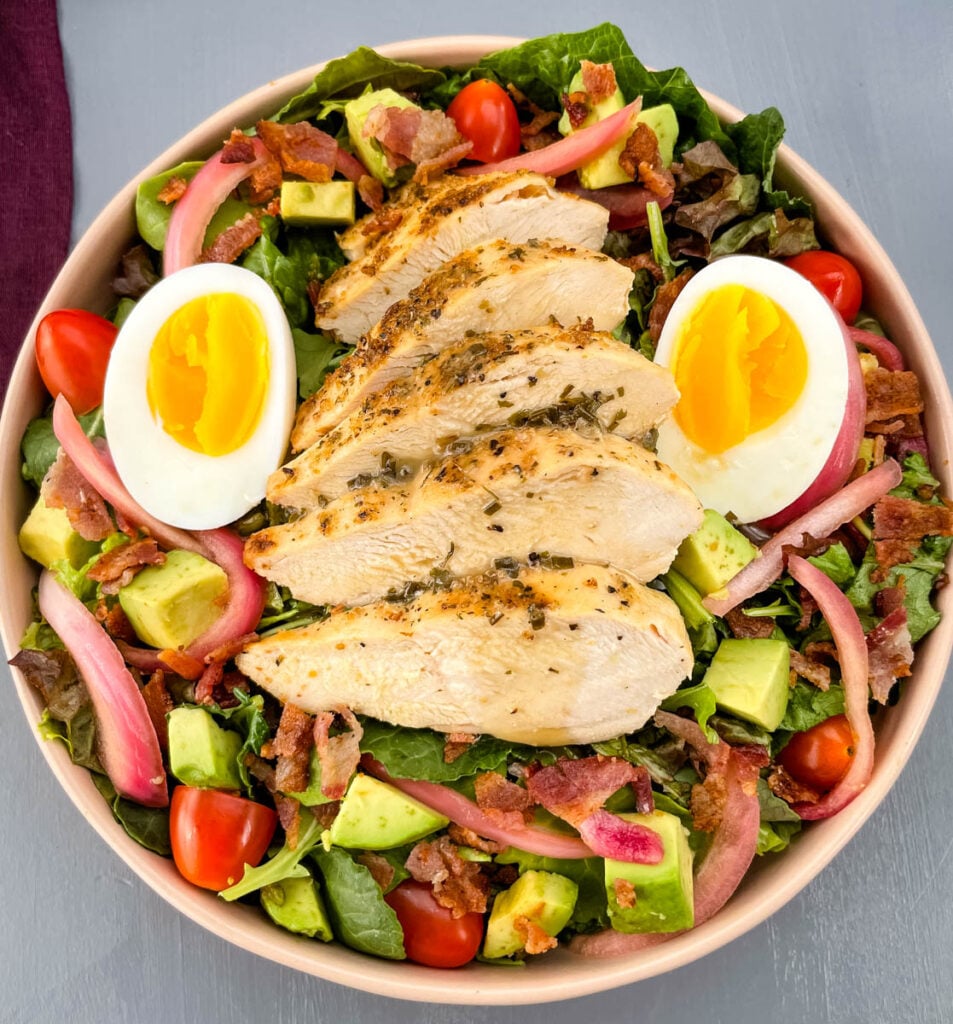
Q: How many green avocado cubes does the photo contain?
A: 13